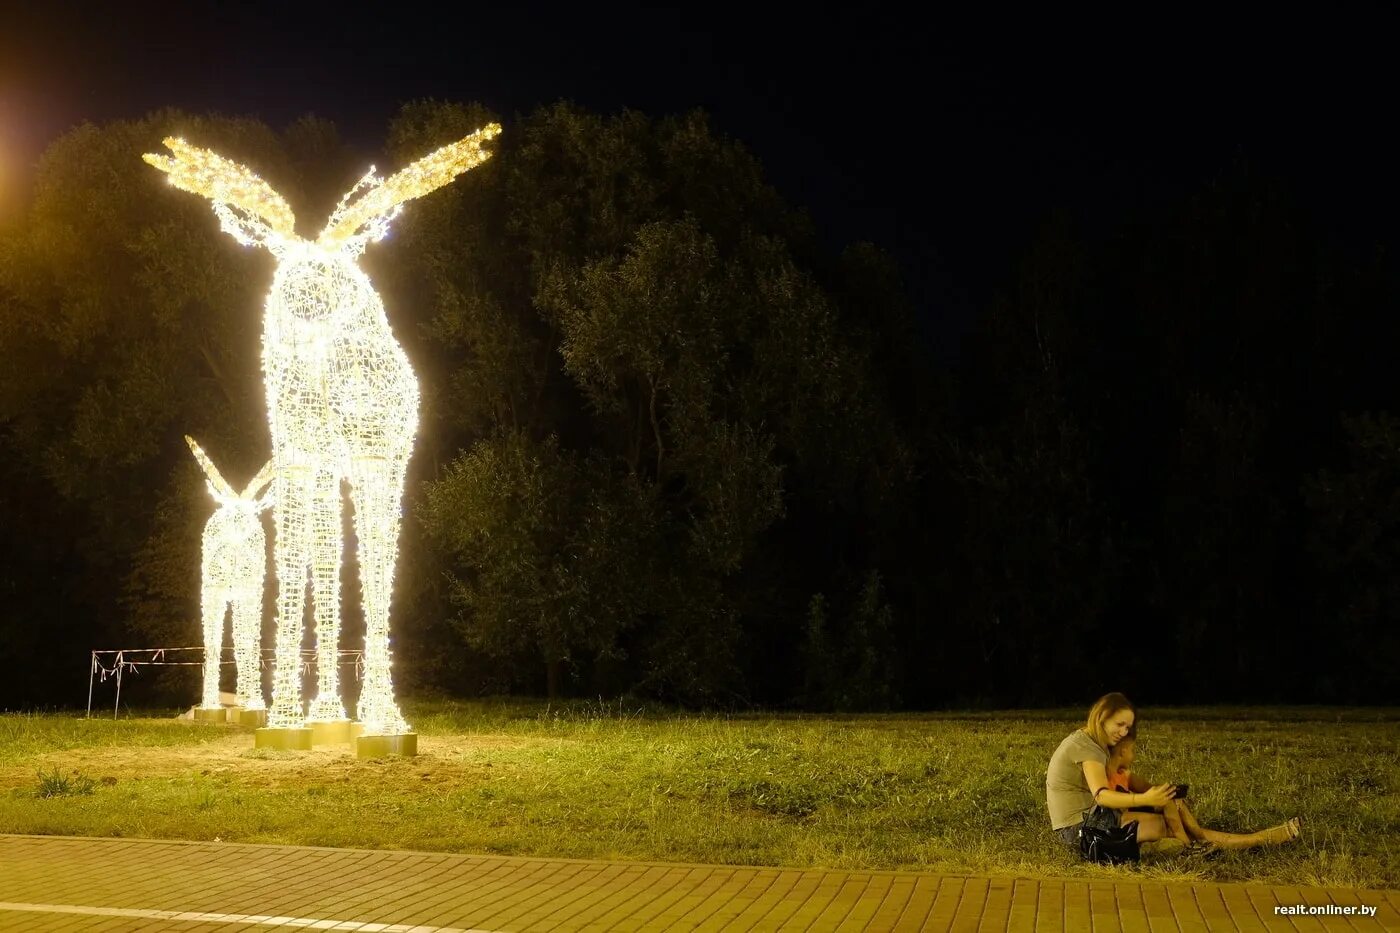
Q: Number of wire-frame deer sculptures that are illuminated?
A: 2